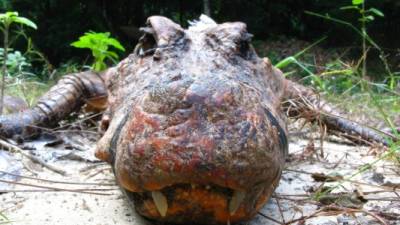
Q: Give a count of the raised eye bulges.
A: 2